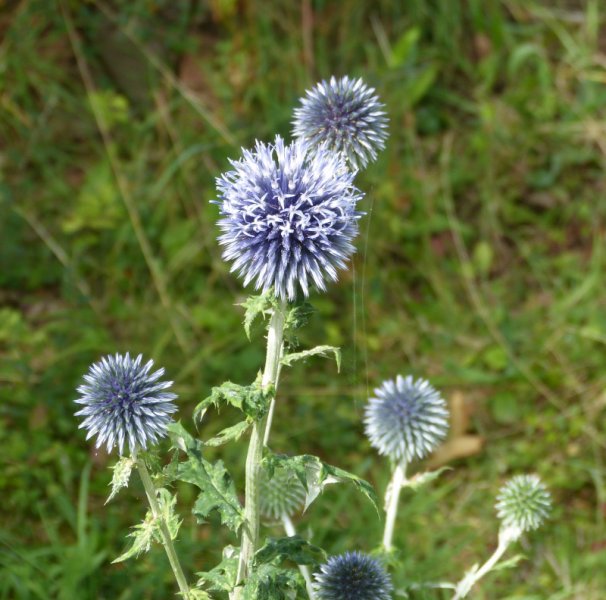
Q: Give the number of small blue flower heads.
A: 4